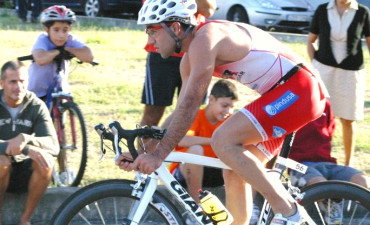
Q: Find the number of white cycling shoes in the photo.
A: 1